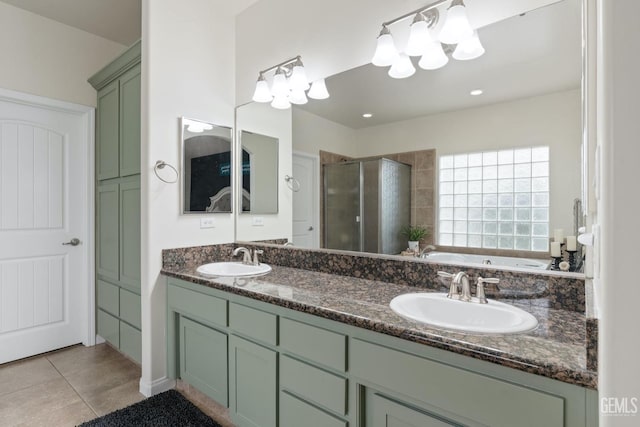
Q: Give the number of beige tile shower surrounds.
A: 1